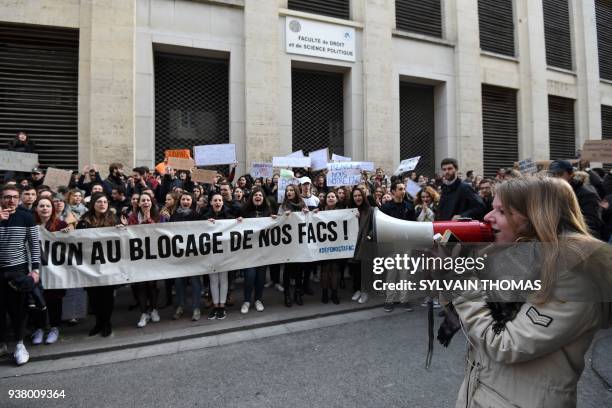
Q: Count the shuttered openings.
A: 12